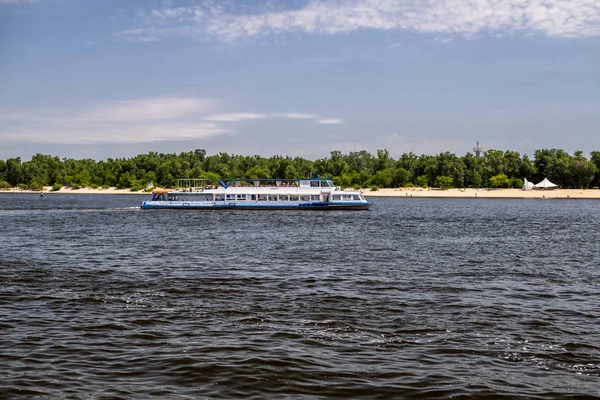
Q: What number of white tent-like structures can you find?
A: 2